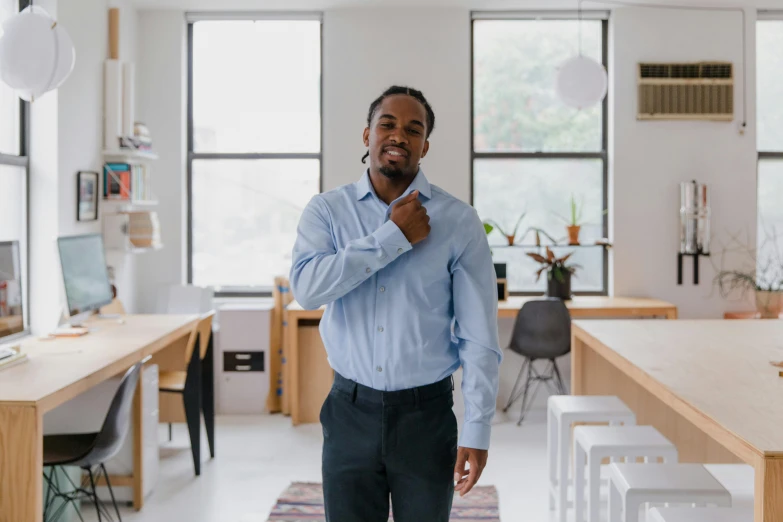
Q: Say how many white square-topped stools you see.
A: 4